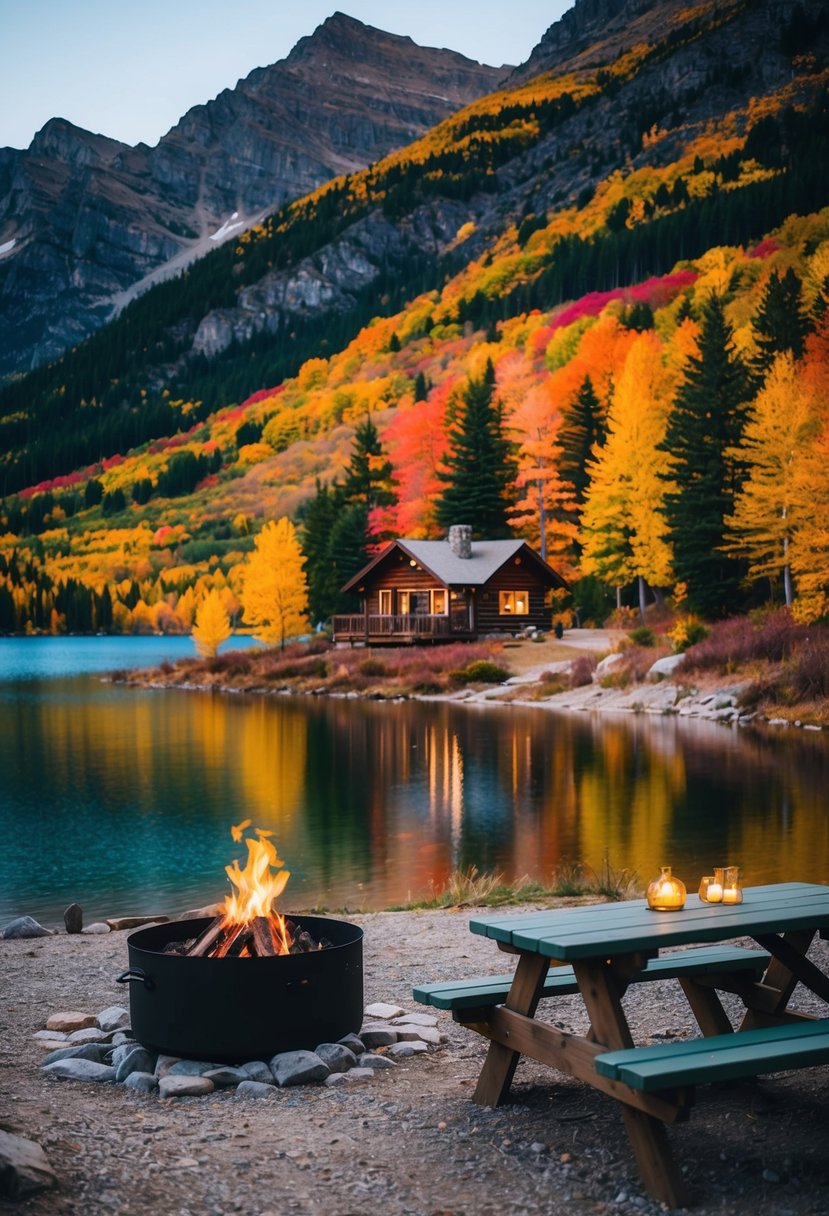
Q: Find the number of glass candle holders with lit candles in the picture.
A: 3